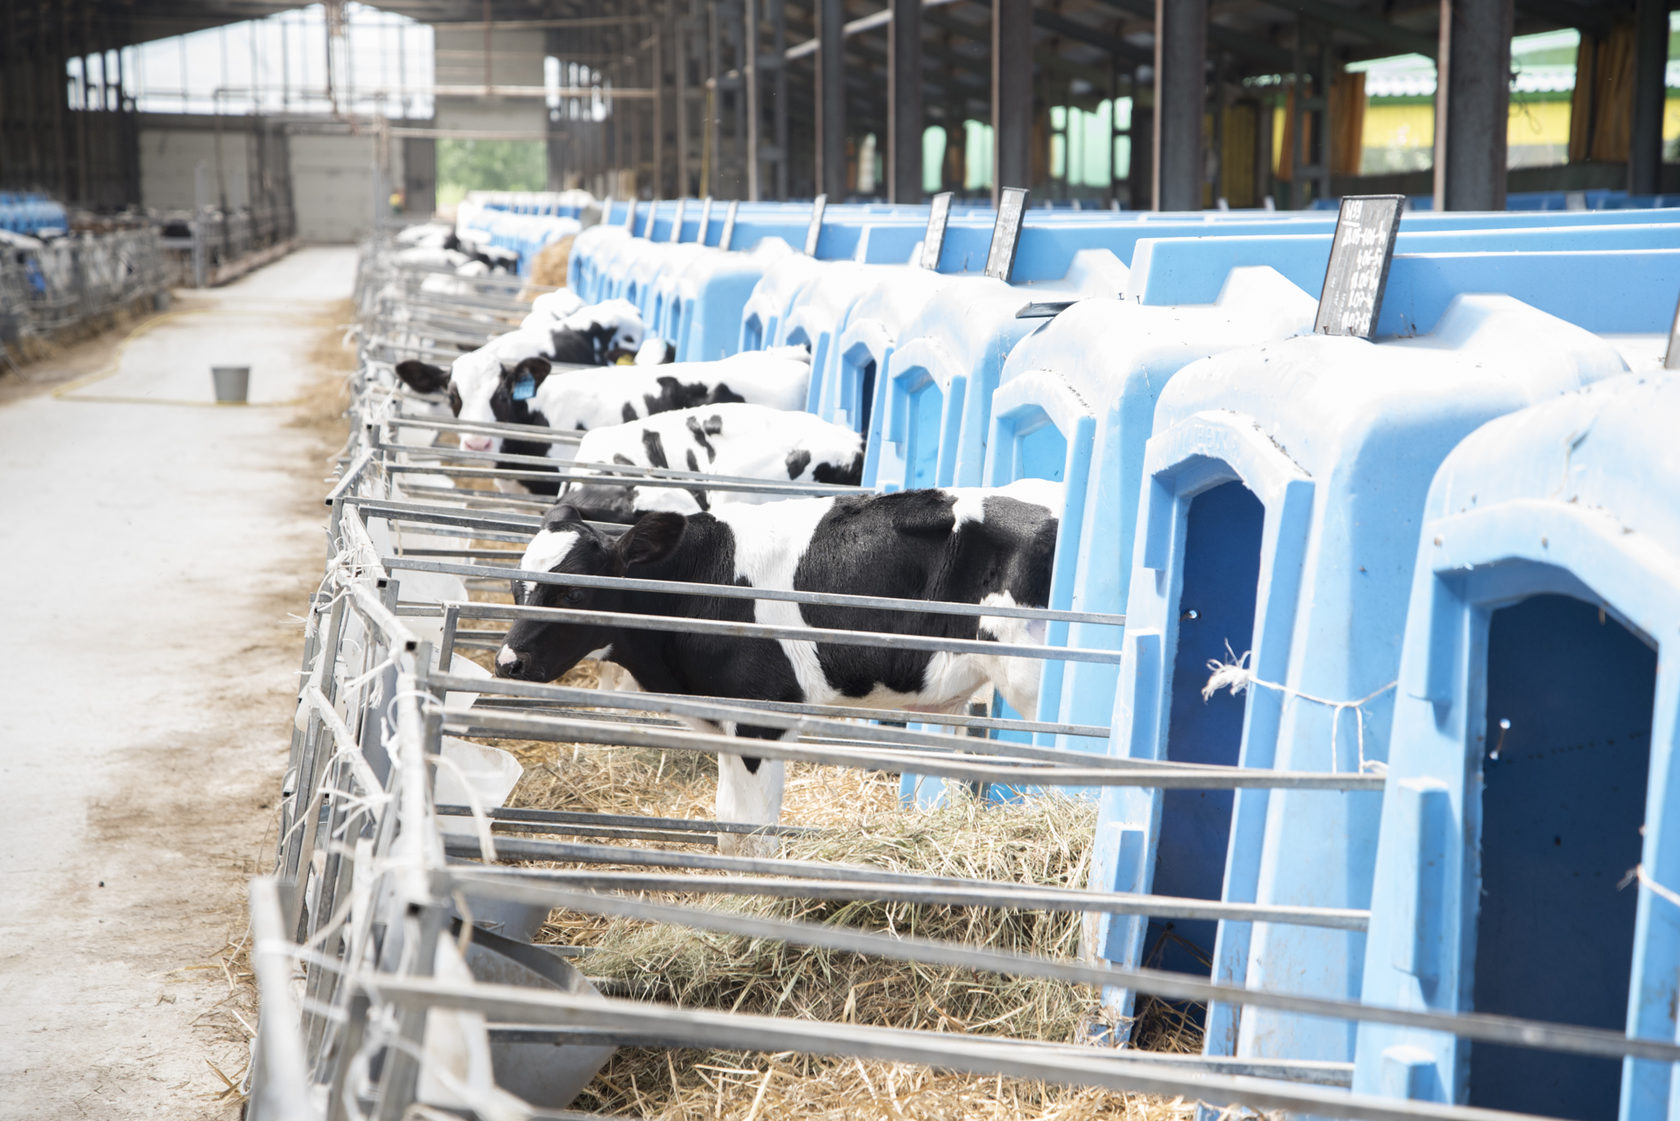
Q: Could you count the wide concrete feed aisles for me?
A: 1